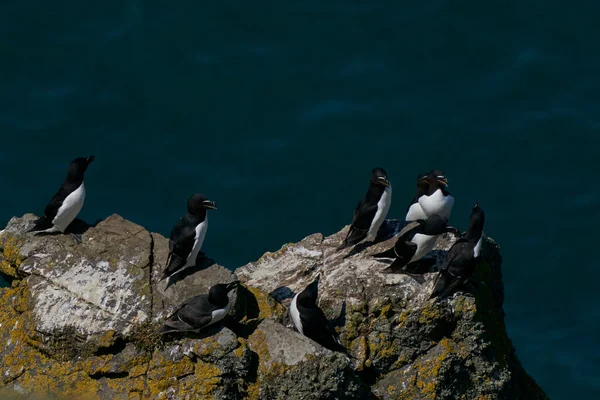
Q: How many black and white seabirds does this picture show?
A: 9